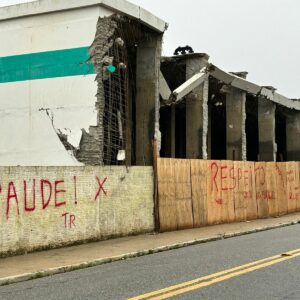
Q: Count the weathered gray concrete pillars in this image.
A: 5